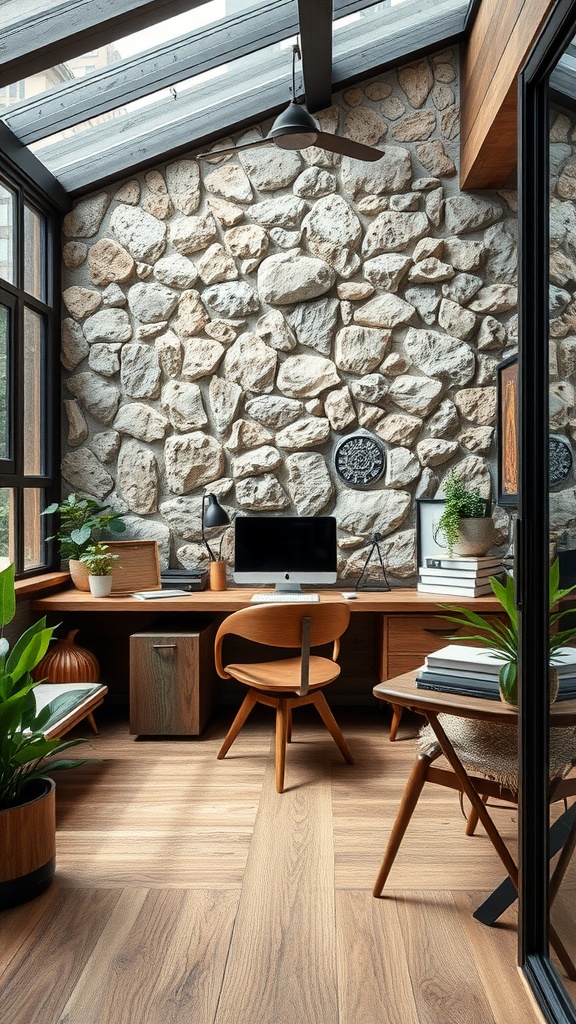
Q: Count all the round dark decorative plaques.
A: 2